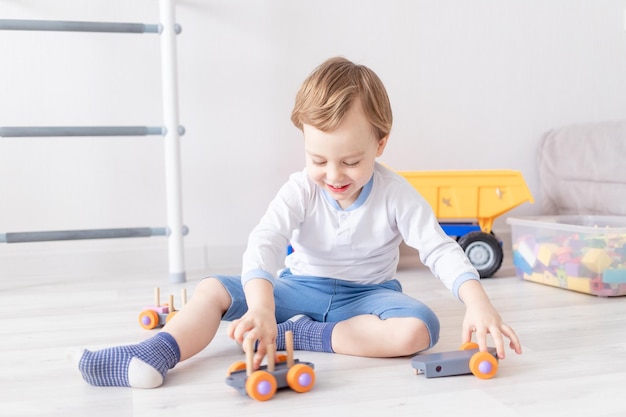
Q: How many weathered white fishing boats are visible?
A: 0